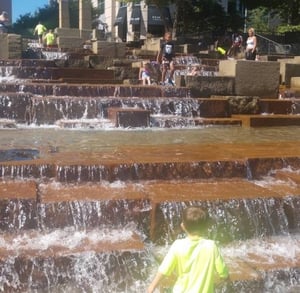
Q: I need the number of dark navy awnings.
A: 3